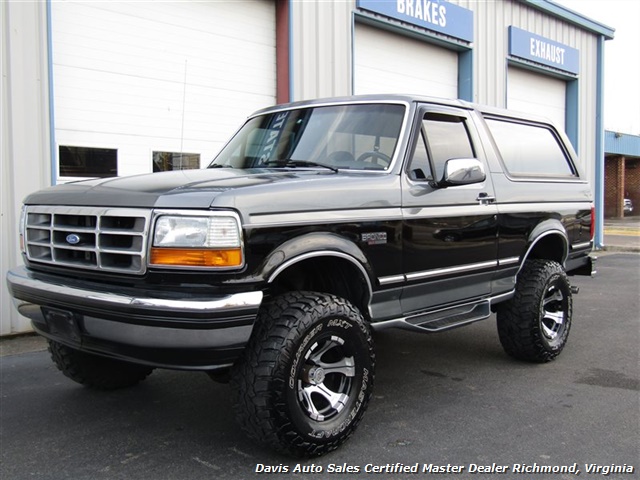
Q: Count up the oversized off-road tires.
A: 3